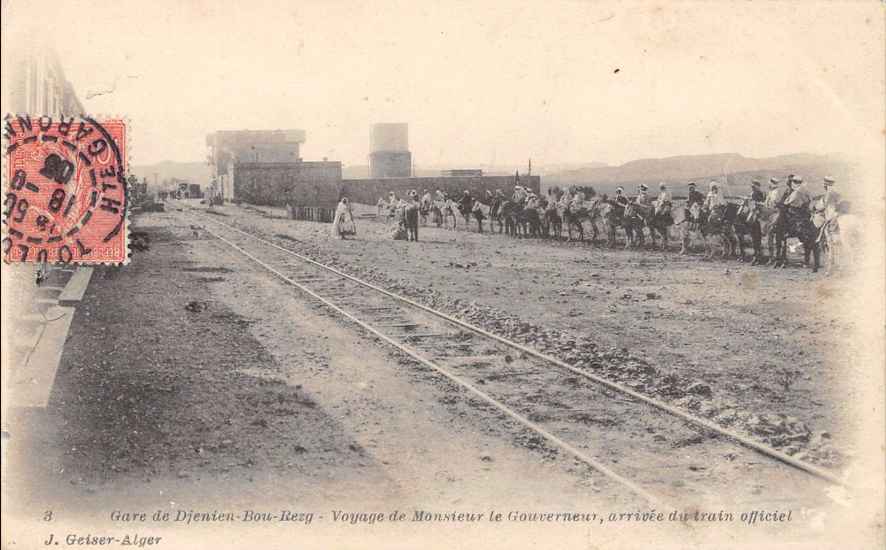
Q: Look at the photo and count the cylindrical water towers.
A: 1